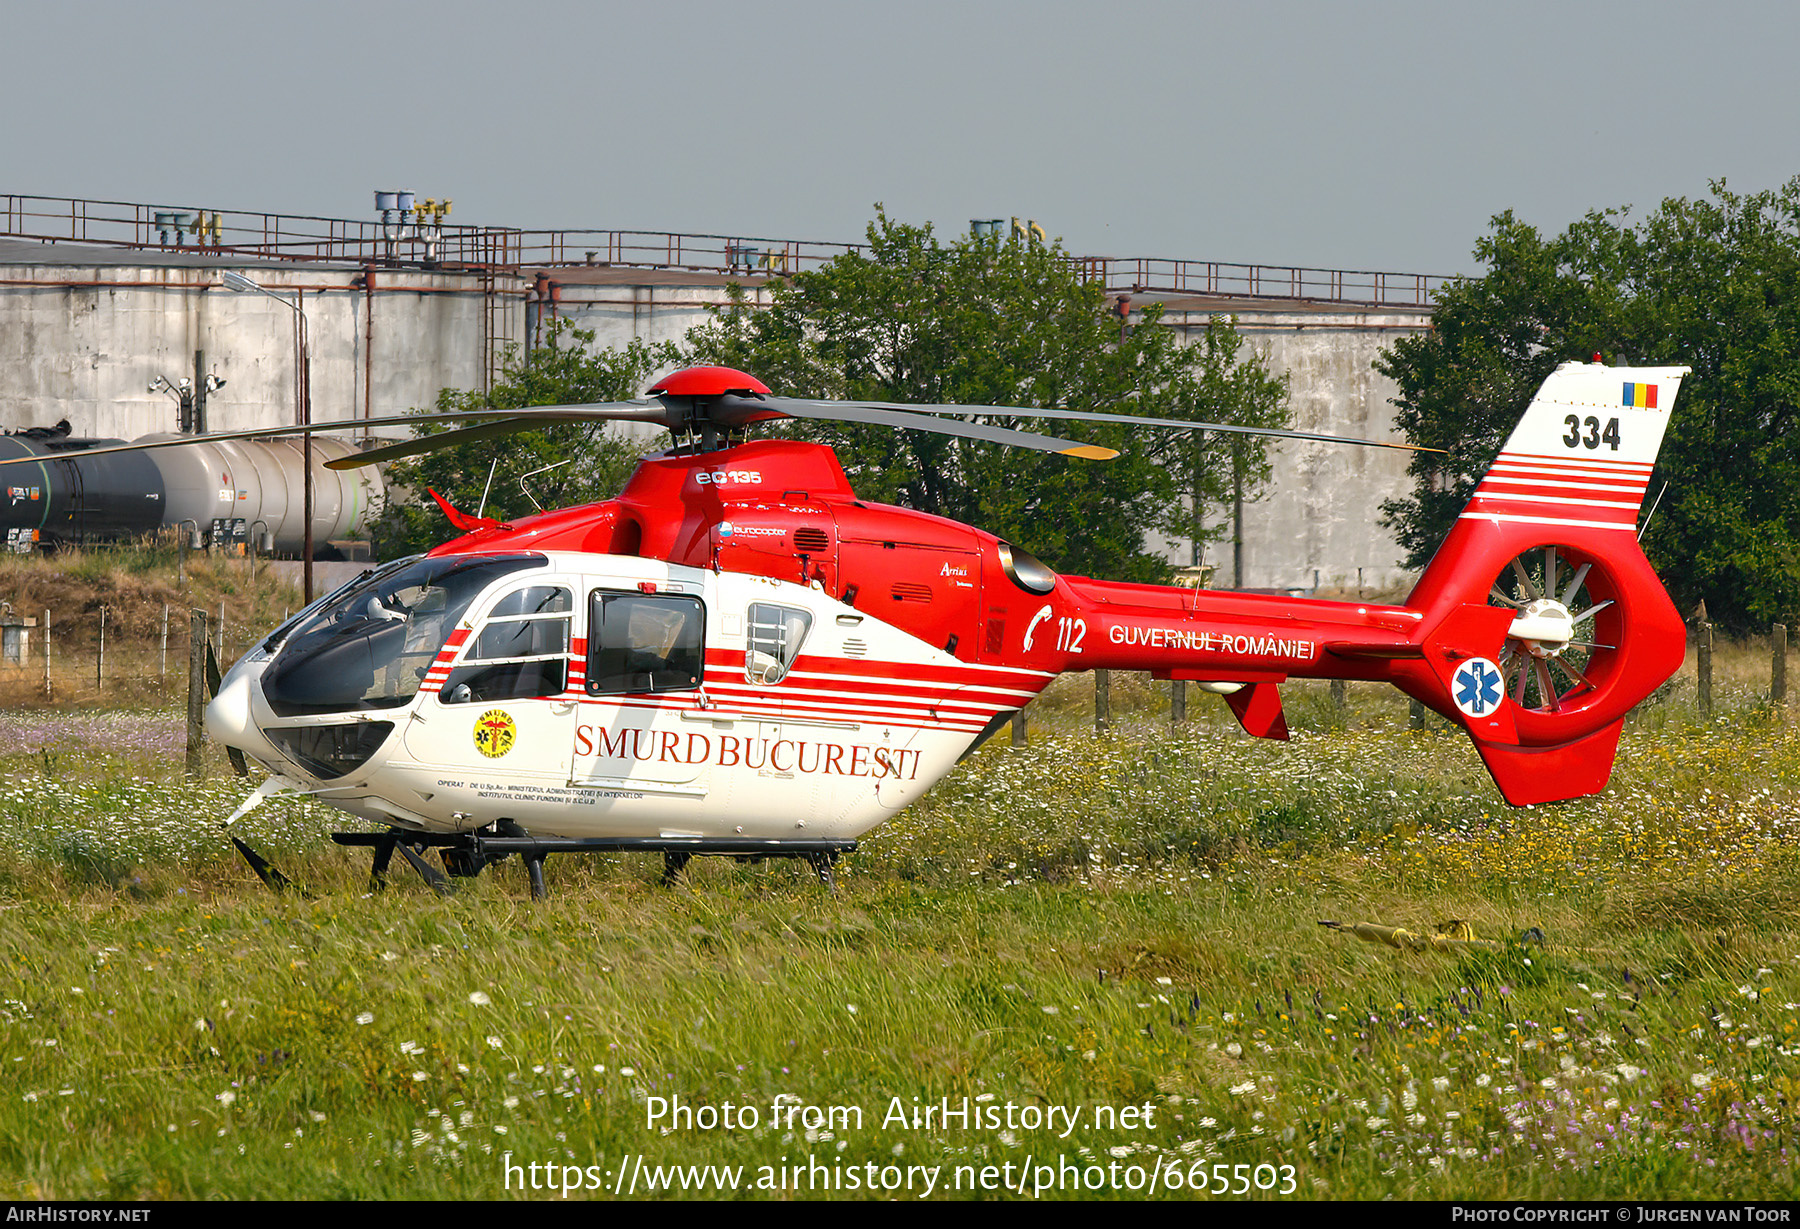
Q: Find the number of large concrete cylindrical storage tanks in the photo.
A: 3